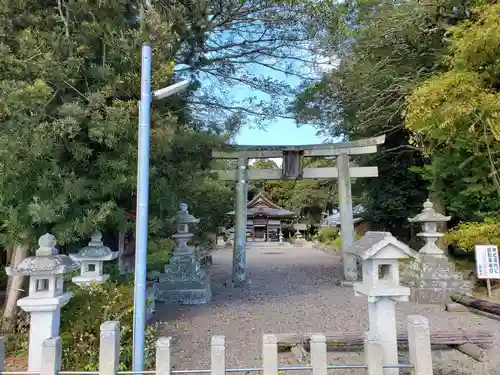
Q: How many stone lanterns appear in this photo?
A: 5